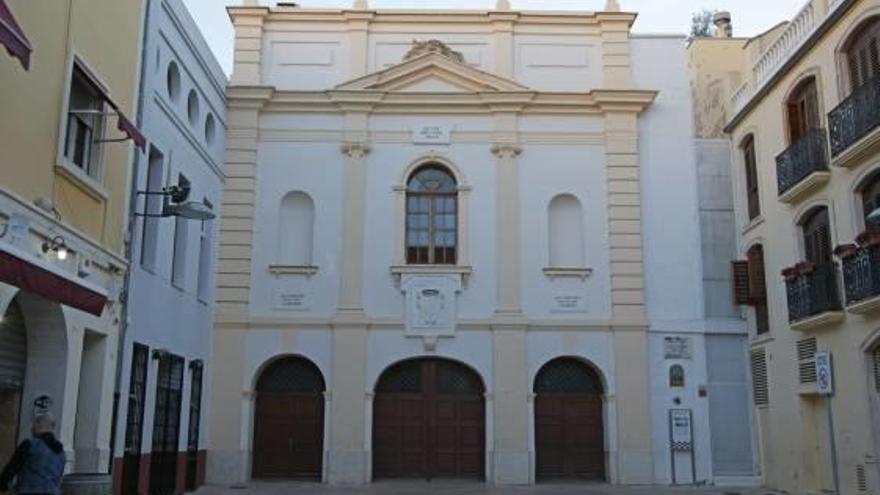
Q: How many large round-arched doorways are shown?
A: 3